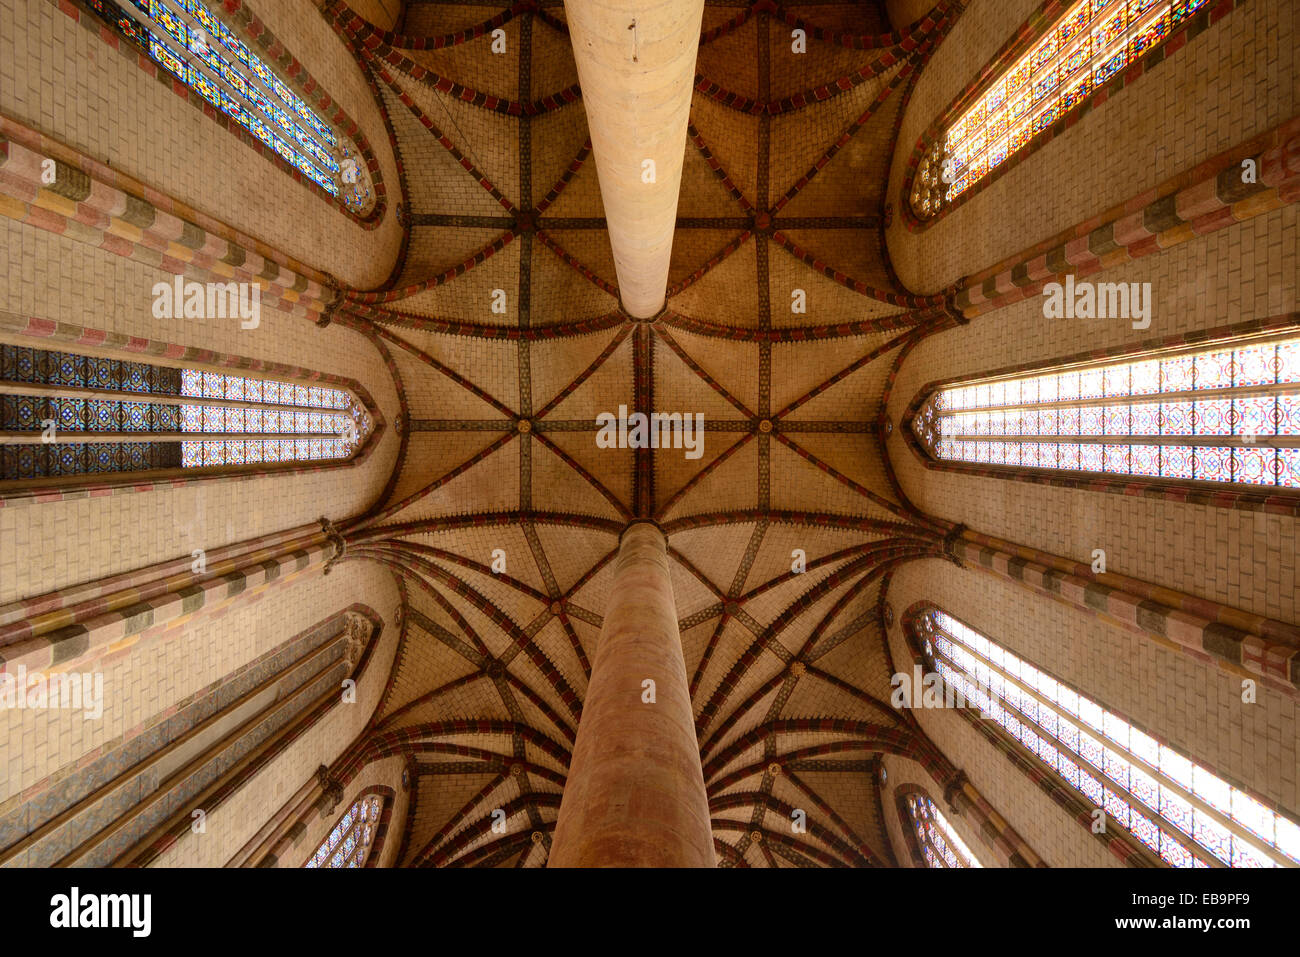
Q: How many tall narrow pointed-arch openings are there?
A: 8